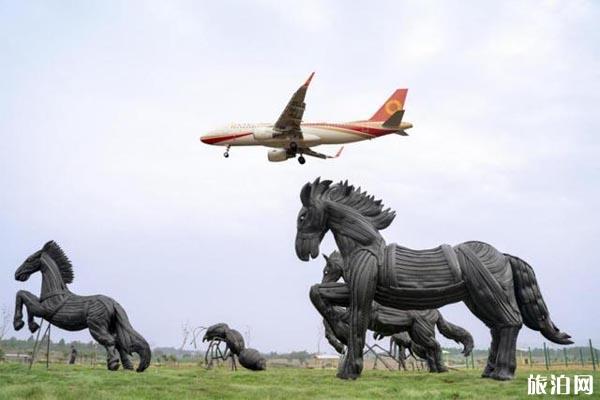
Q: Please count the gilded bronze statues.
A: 0